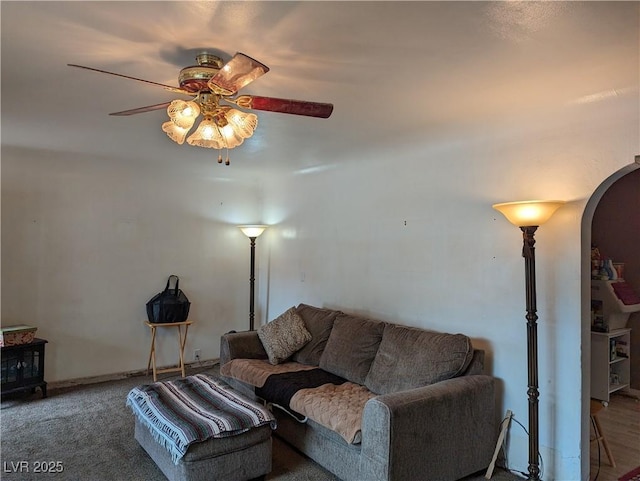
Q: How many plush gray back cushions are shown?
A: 3